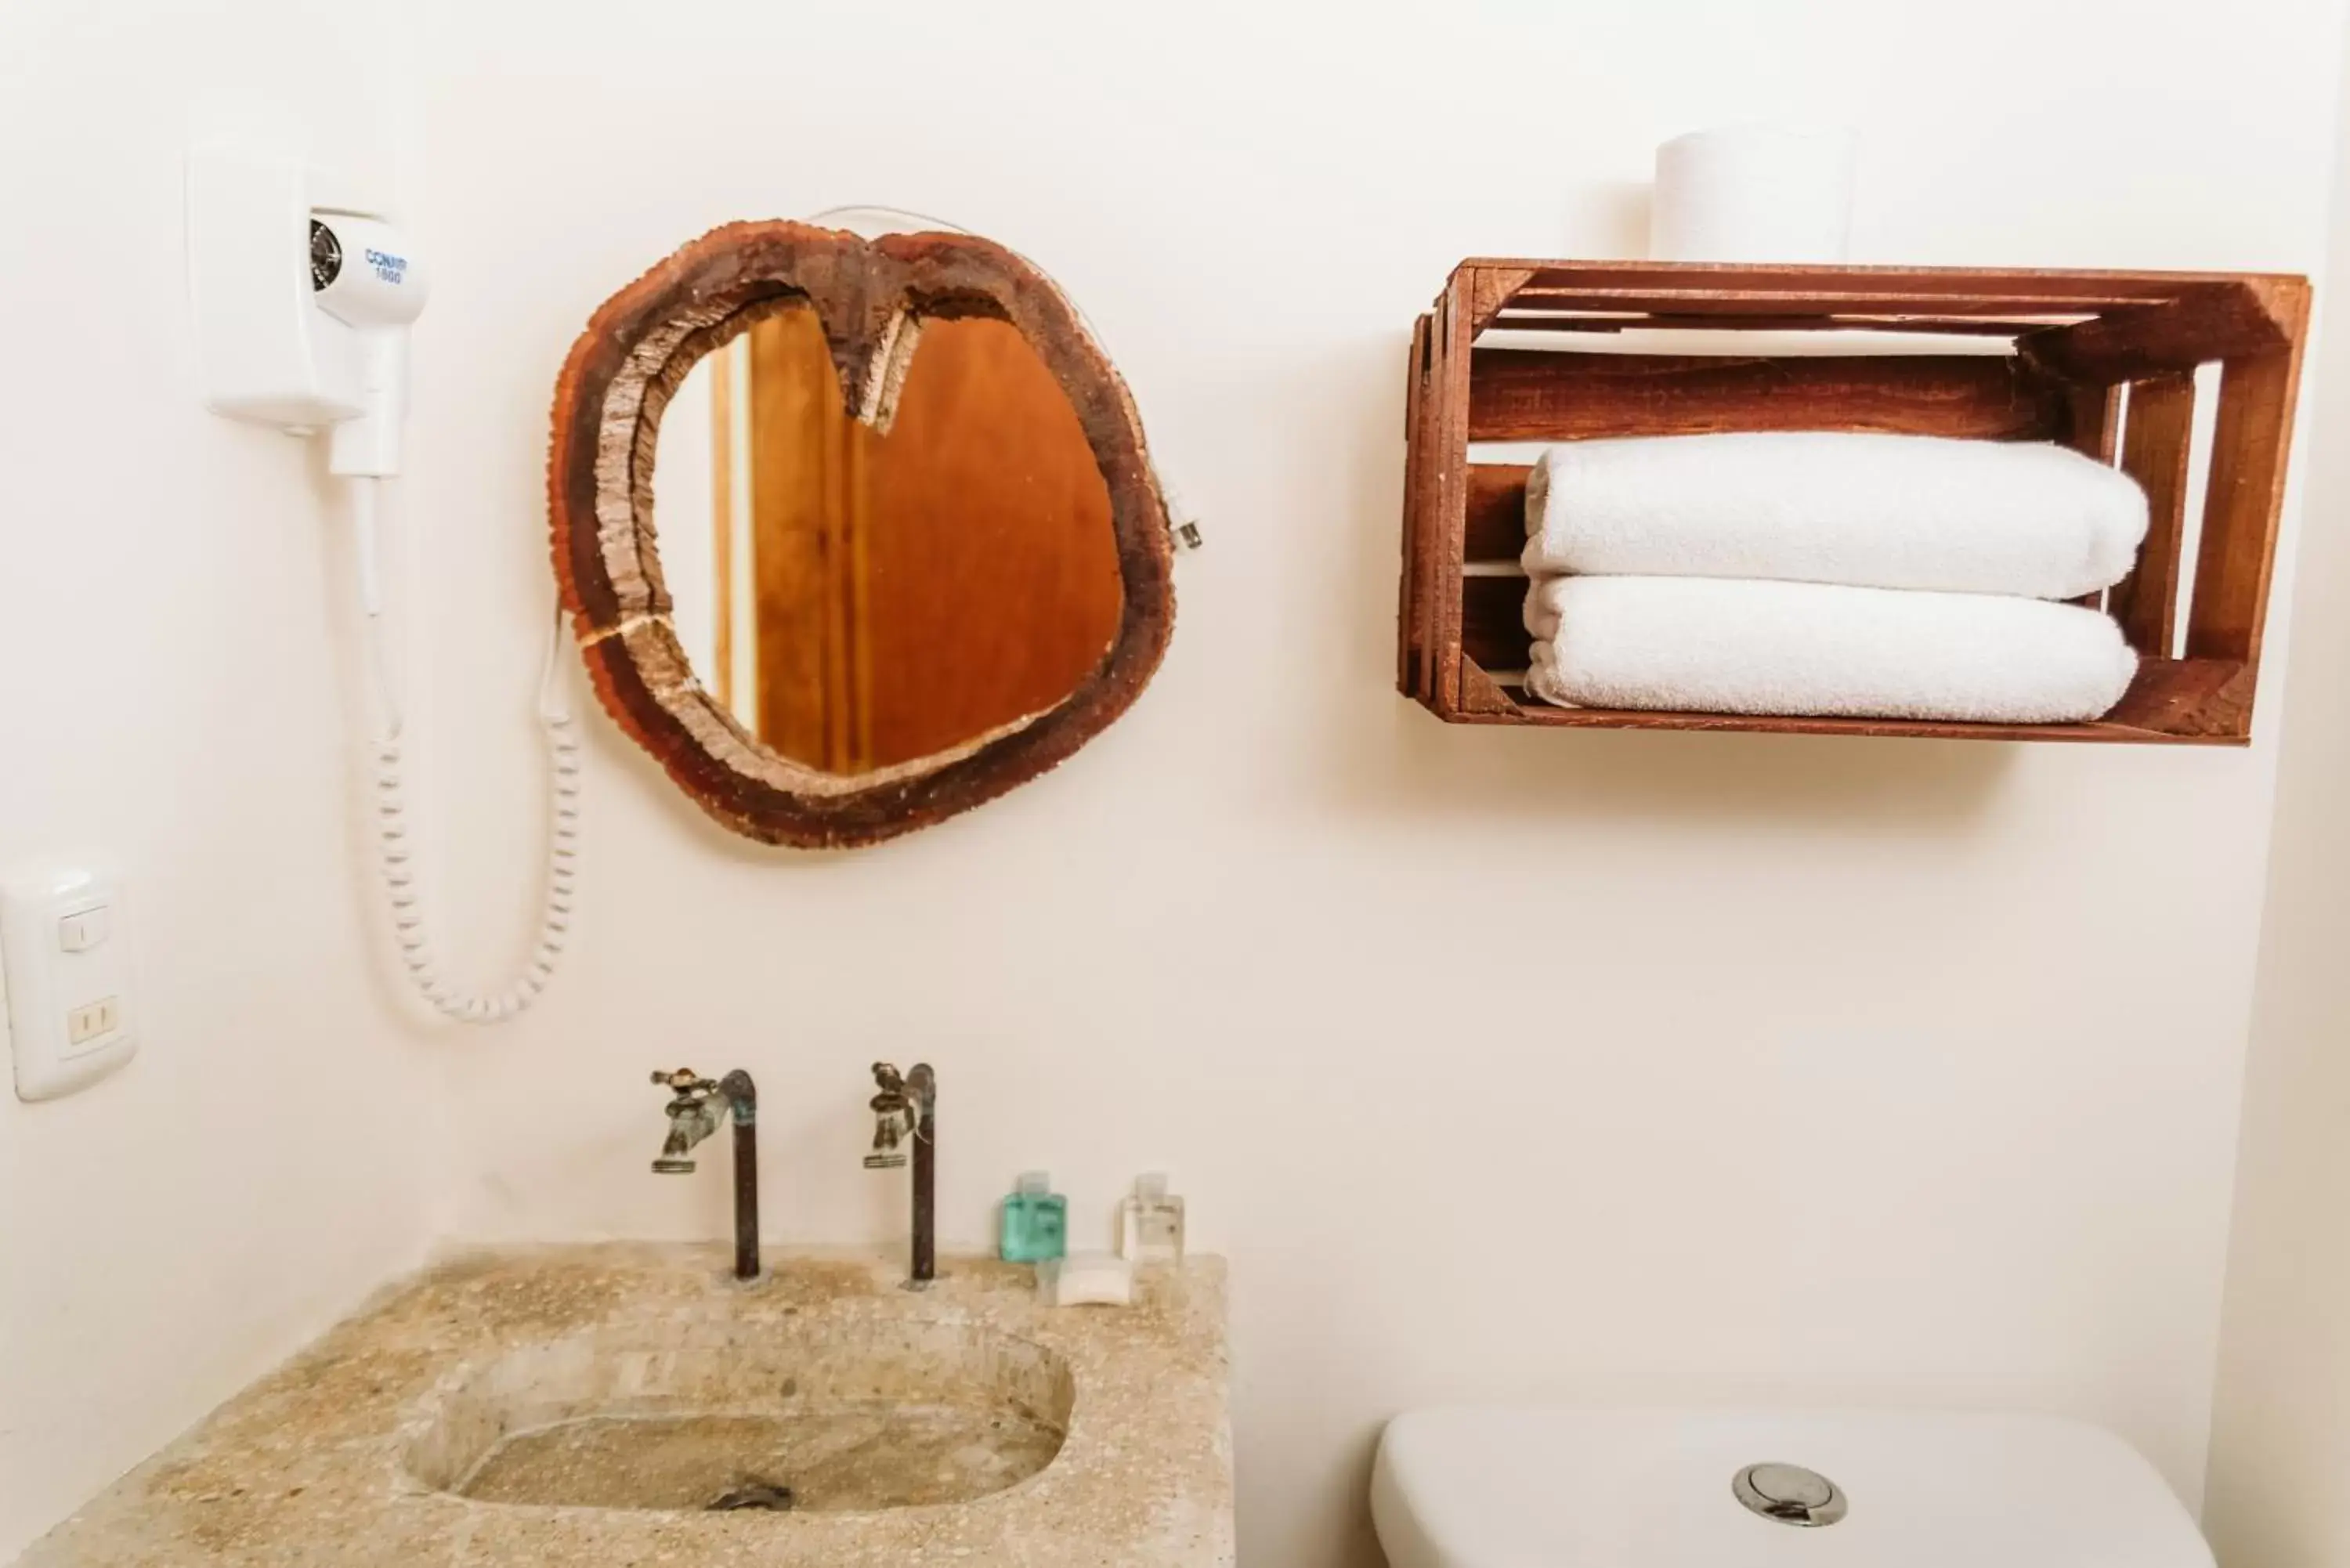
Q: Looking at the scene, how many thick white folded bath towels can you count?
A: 2